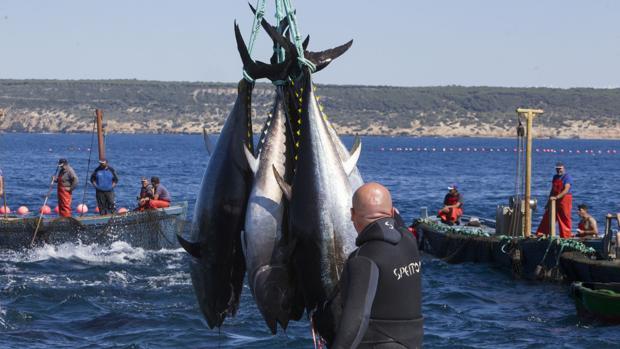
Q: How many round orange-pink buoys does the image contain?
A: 7